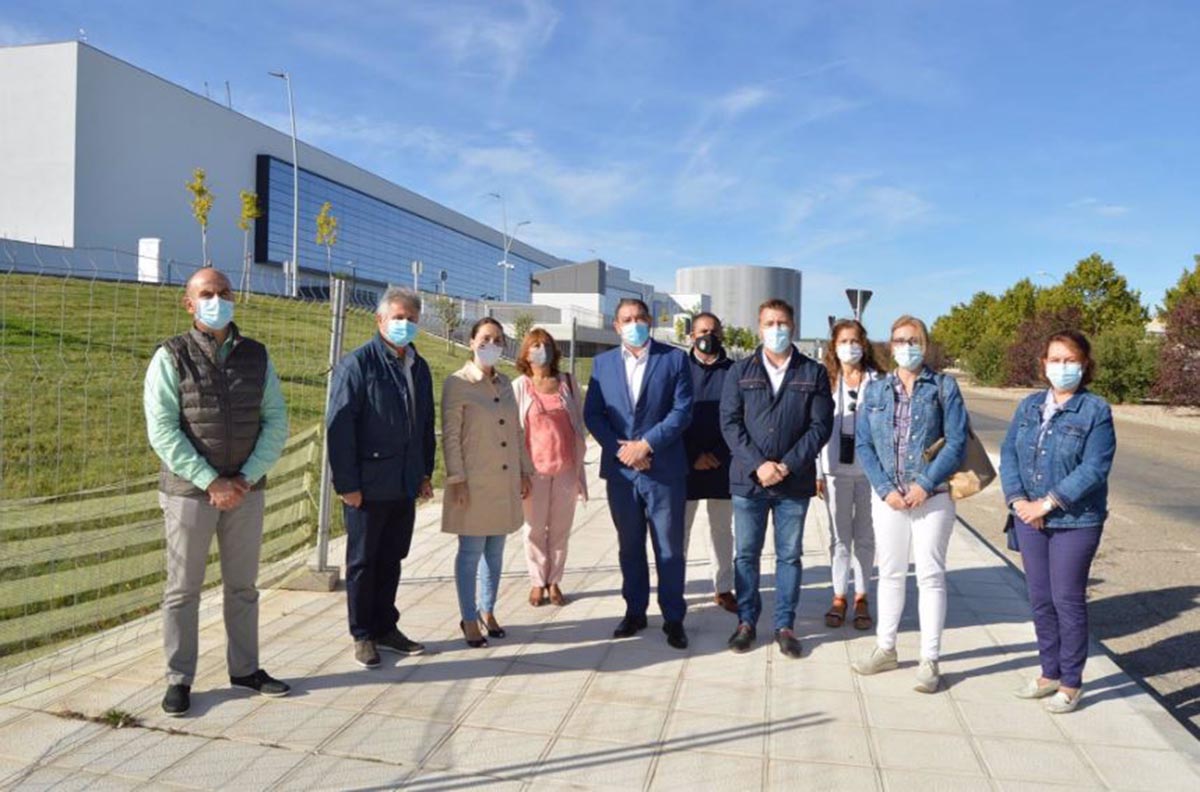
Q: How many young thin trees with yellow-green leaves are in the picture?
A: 3